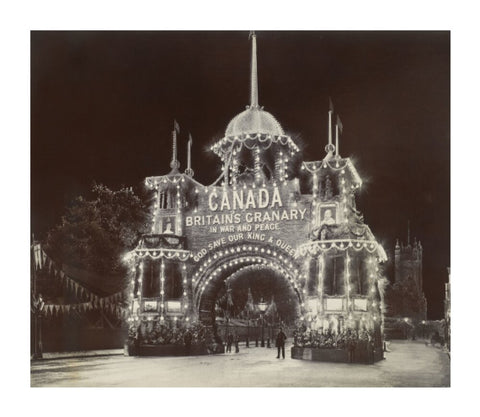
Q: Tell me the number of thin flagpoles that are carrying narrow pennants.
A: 4